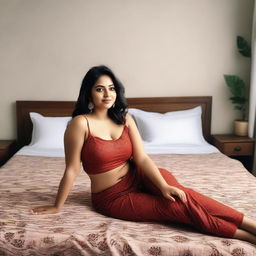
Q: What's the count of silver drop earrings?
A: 2